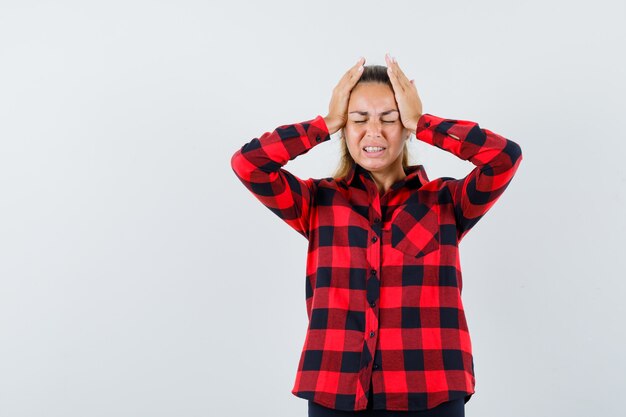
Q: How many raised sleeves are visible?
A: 2